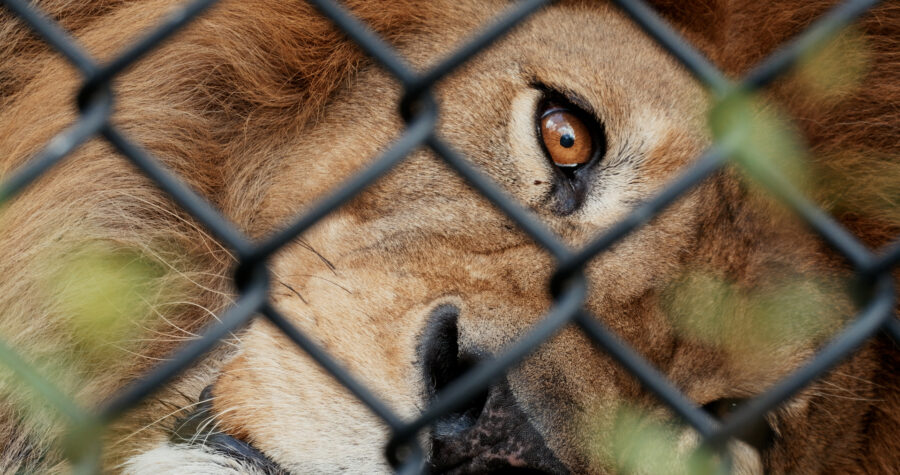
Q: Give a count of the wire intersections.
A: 9